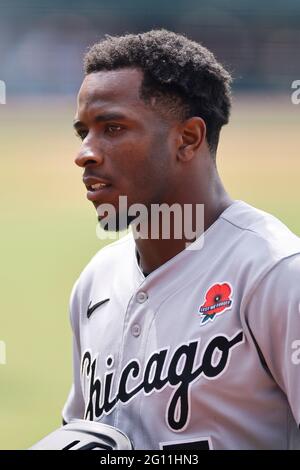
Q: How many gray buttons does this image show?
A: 2